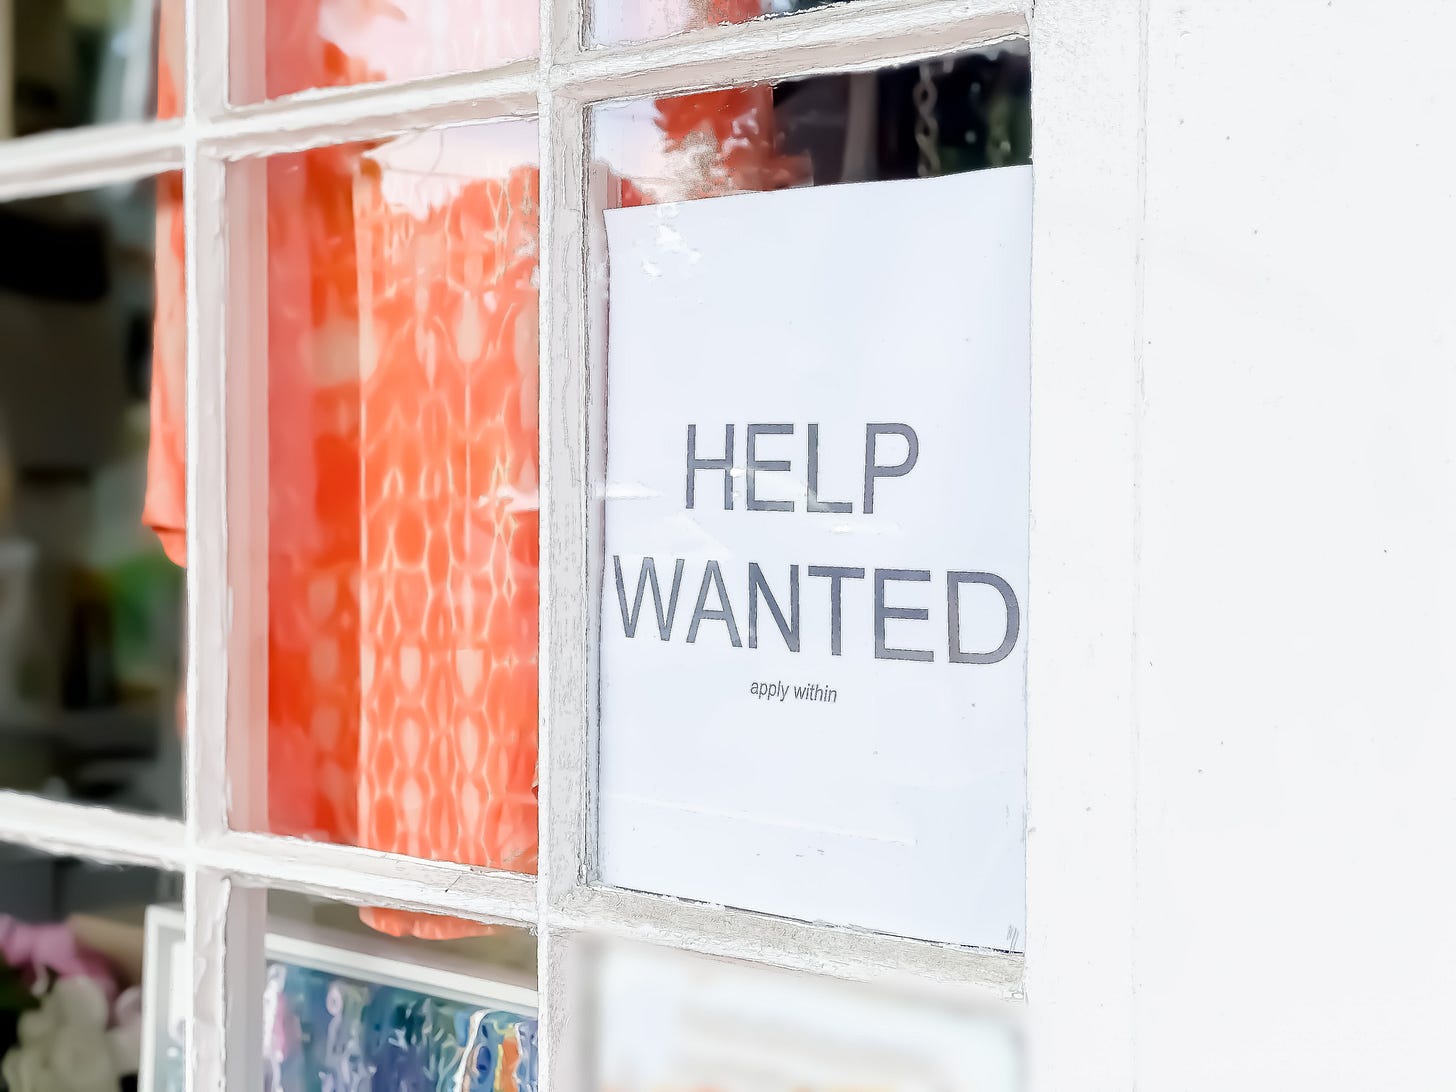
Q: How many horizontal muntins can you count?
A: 2